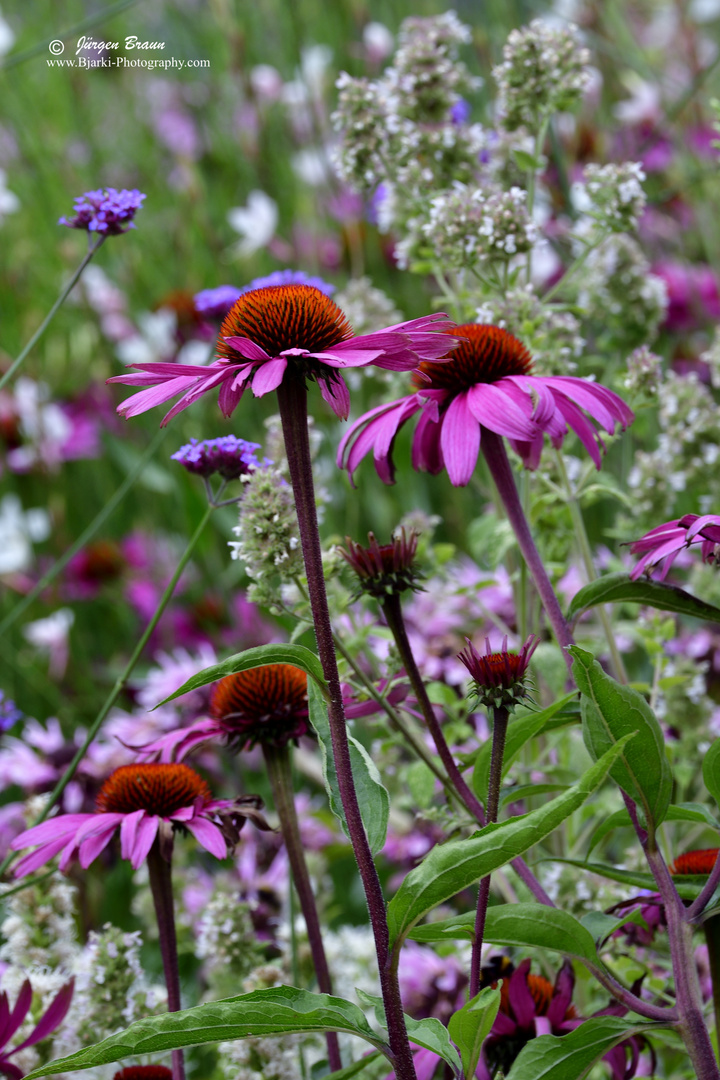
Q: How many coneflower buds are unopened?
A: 2